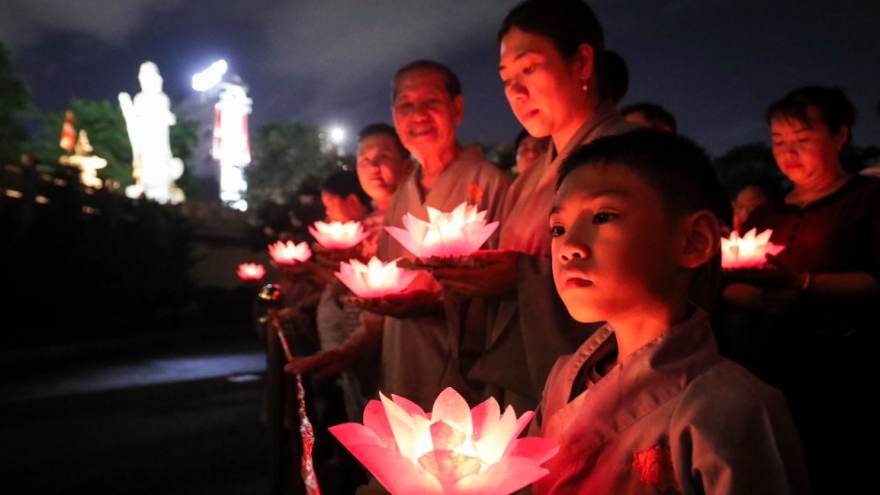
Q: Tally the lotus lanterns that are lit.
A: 7